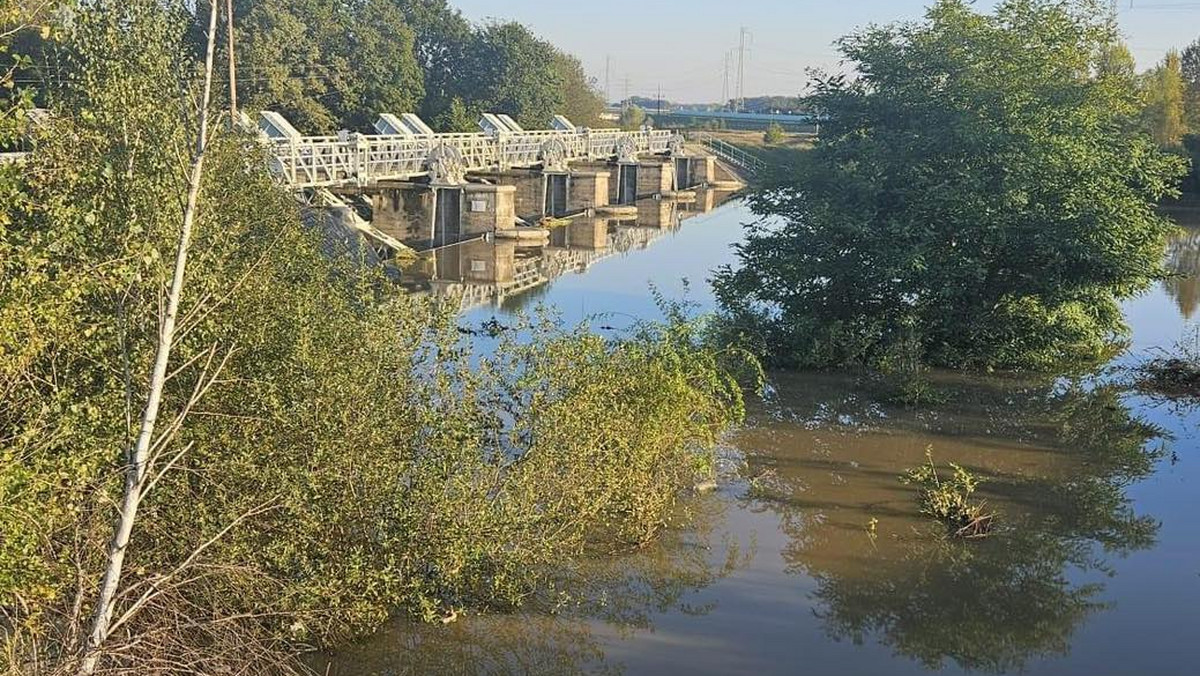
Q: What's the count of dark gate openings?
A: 4